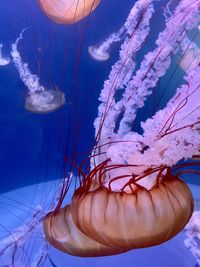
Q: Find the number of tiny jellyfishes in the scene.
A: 3